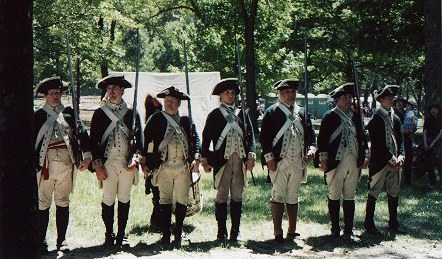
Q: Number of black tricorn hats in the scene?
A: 7